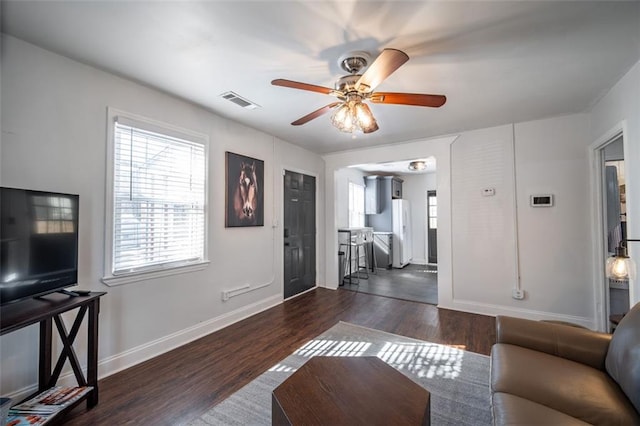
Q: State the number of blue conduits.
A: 0